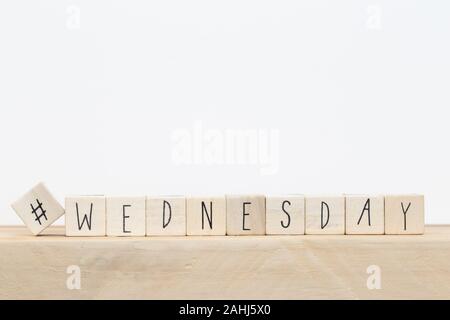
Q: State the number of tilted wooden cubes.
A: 1